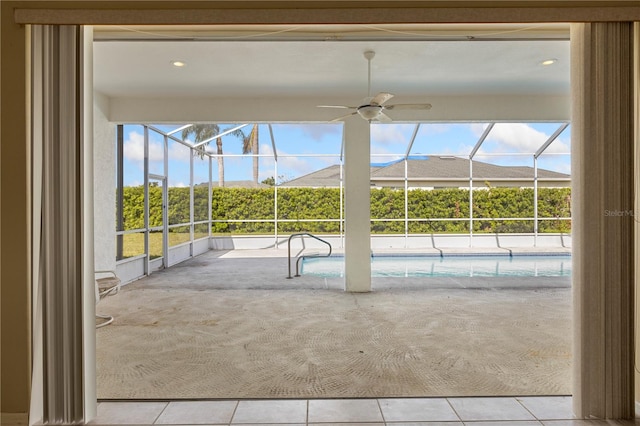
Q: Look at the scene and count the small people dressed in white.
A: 0